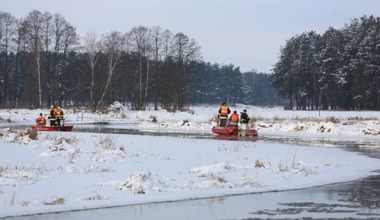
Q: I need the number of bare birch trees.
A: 5